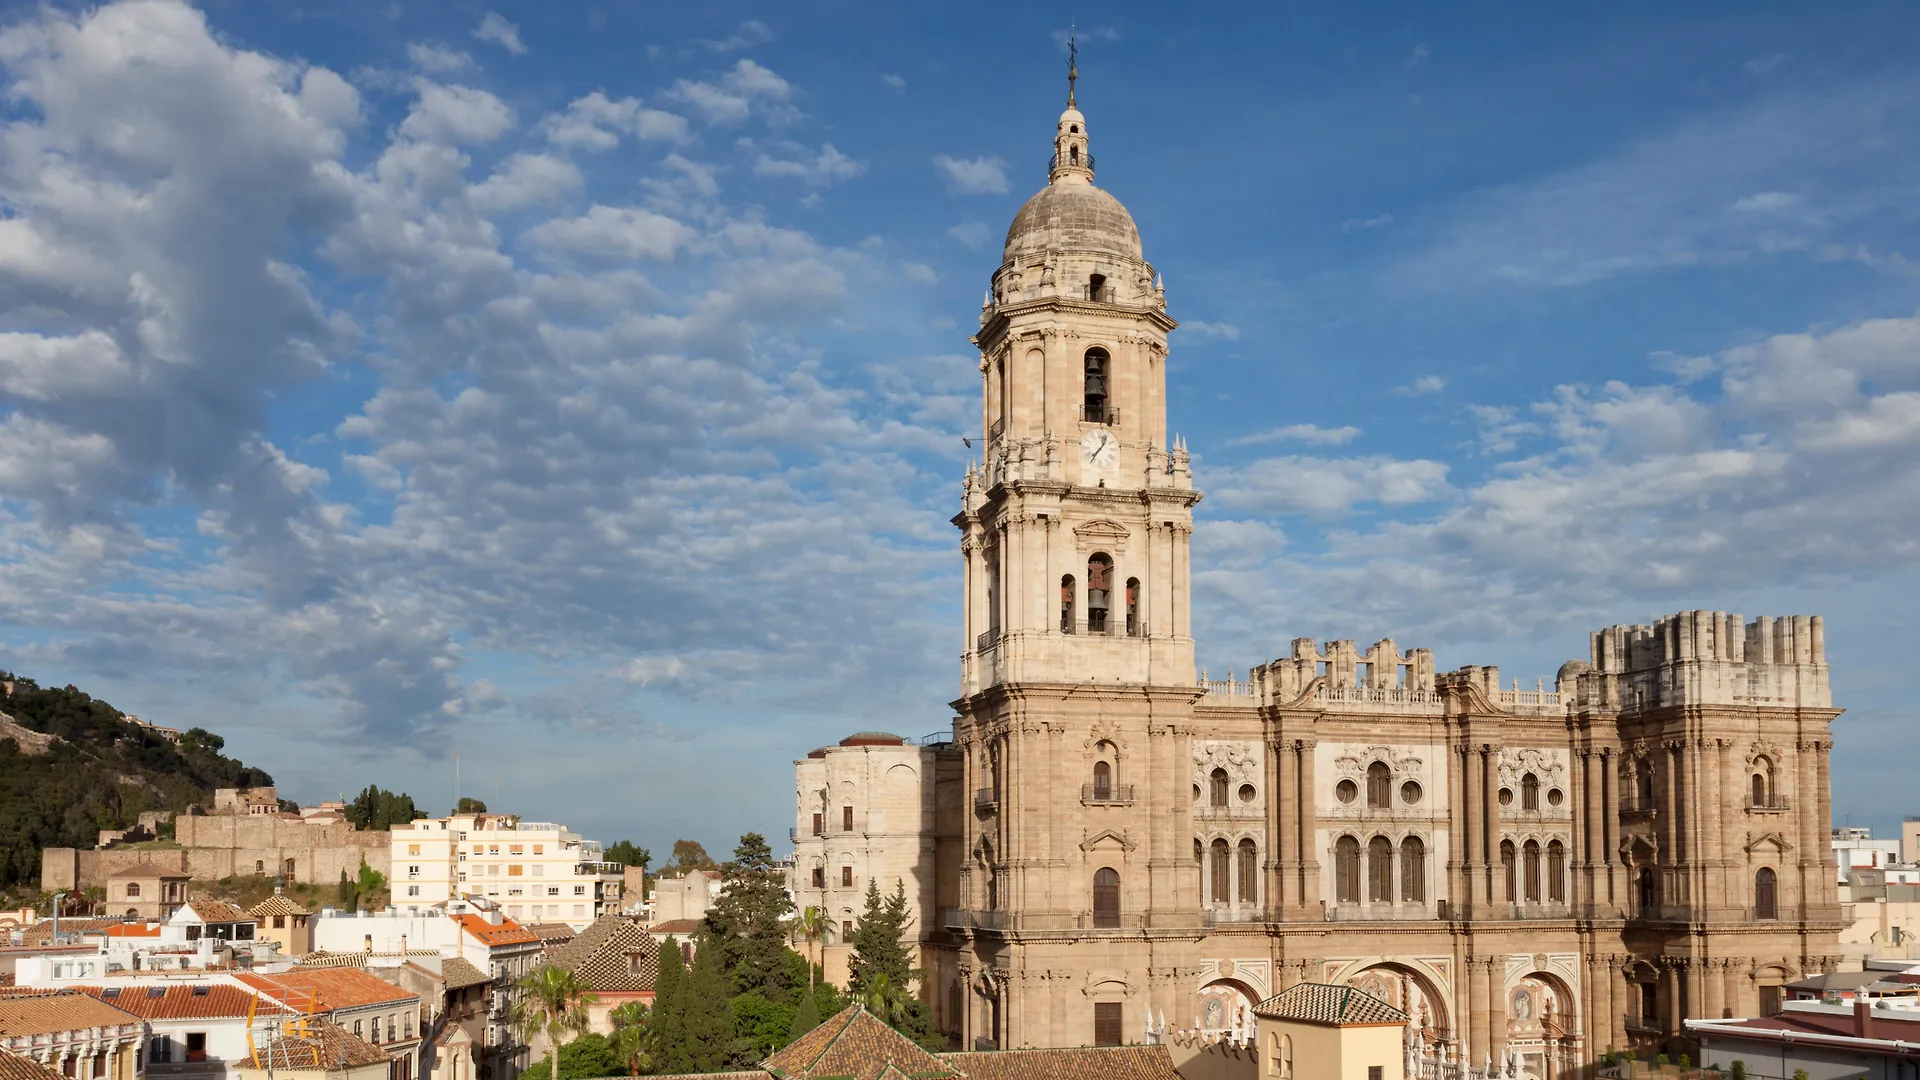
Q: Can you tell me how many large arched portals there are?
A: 3